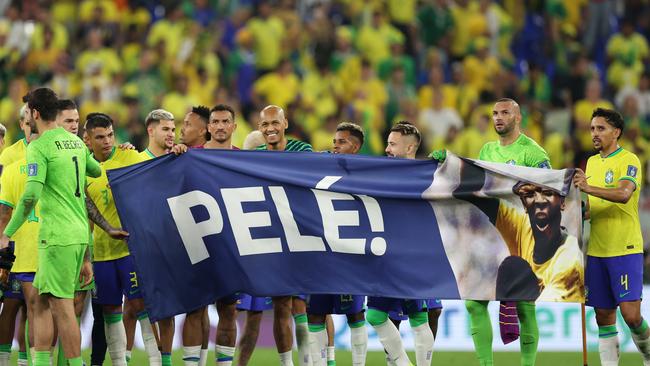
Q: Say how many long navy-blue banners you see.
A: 1